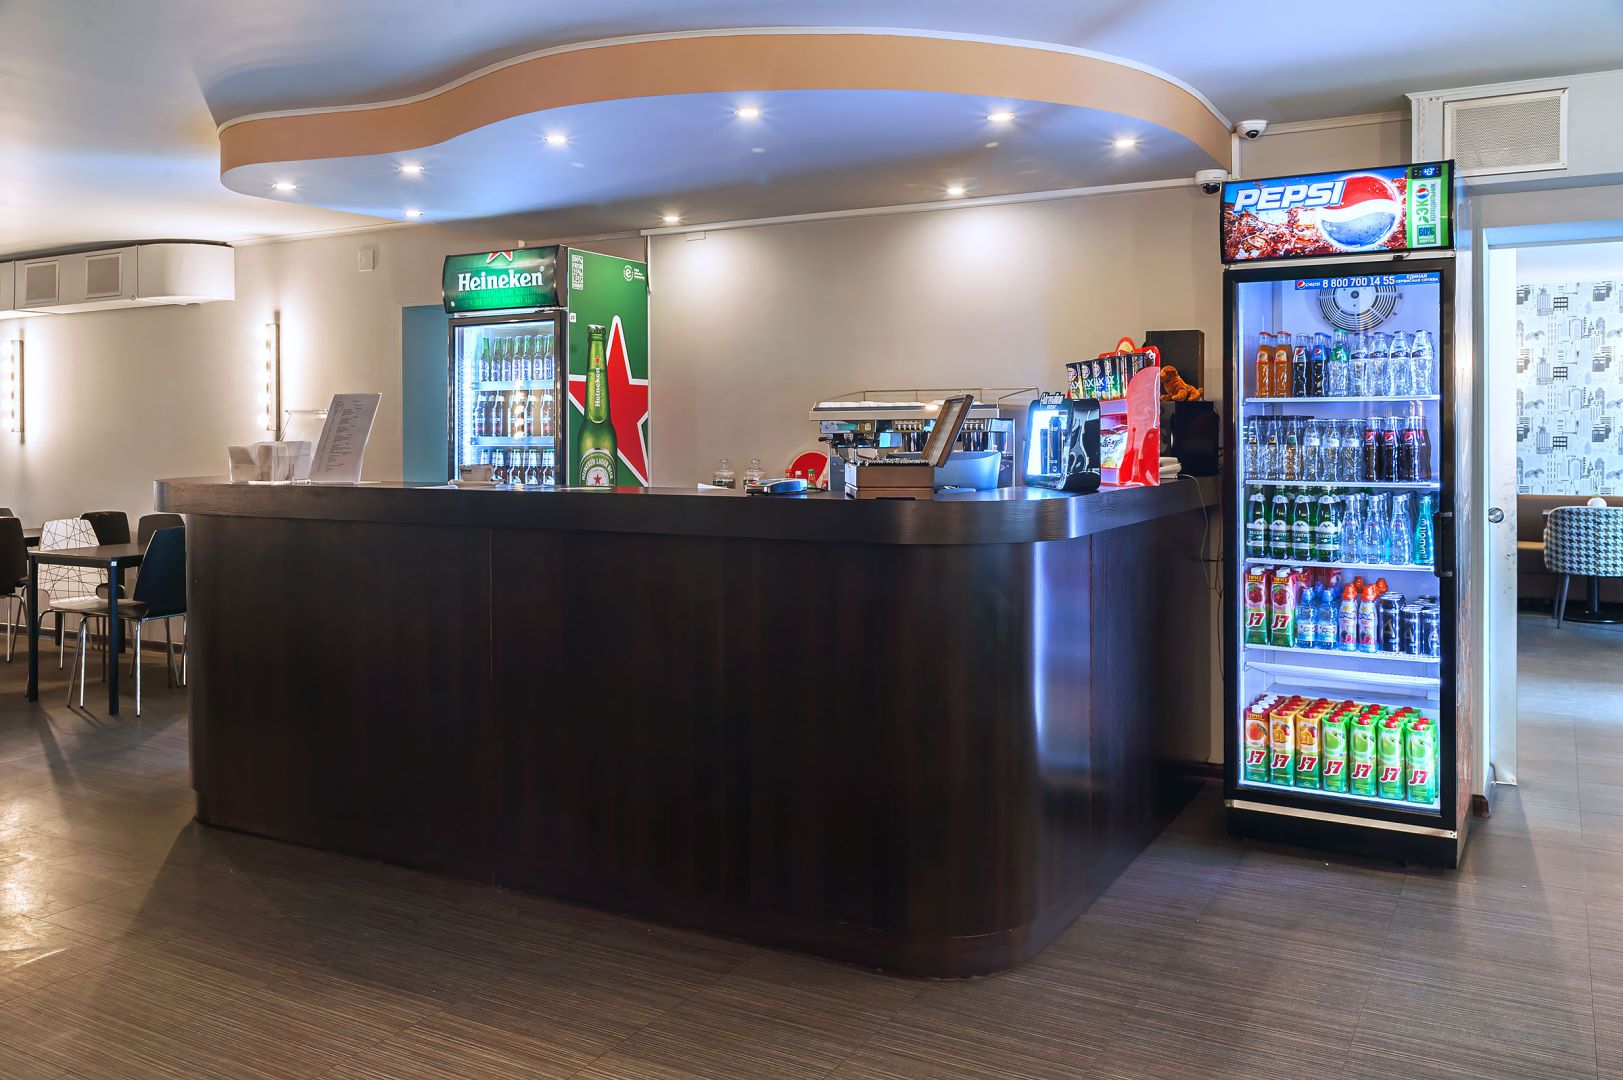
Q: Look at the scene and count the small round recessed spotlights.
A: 9